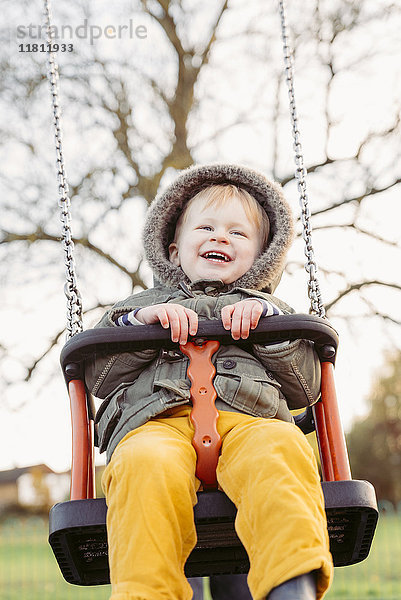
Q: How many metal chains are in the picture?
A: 2